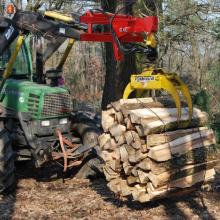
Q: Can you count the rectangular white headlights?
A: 2